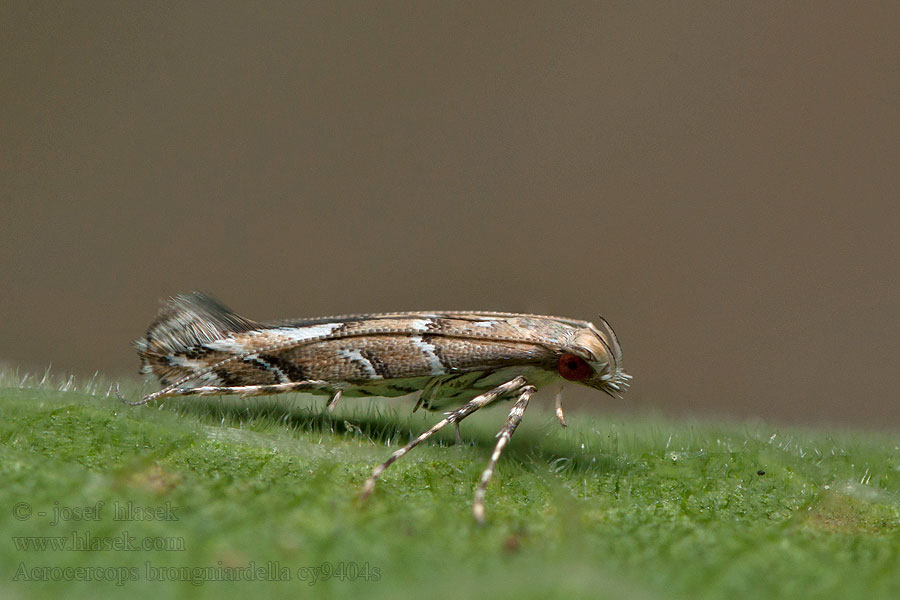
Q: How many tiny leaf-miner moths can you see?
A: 1